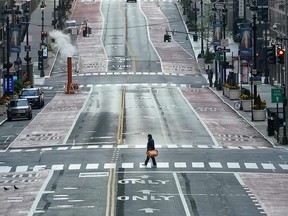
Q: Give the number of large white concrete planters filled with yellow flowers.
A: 4